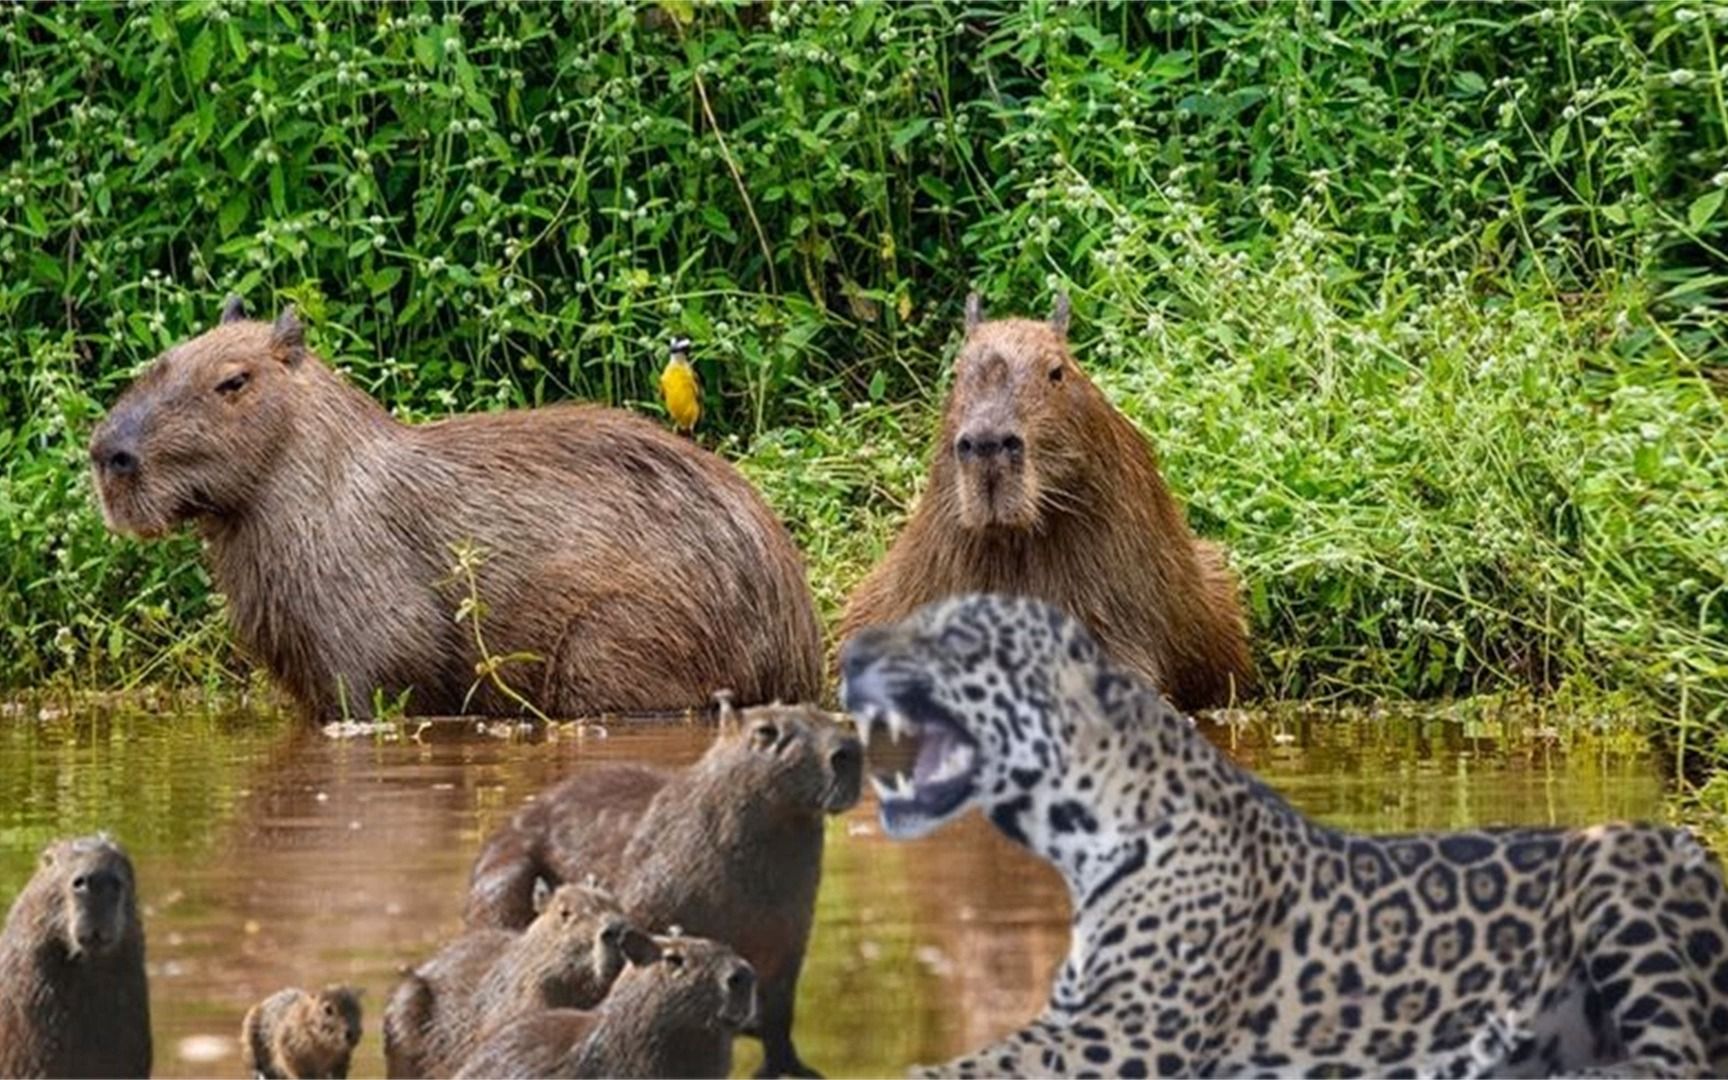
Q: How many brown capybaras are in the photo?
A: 7